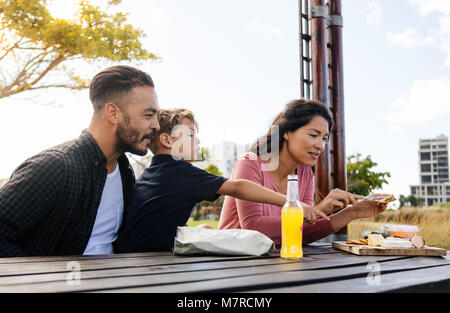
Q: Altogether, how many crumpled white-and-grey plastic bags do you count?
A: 1